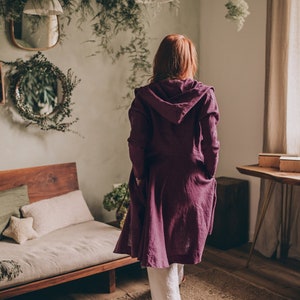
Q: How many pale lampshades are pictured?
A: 1